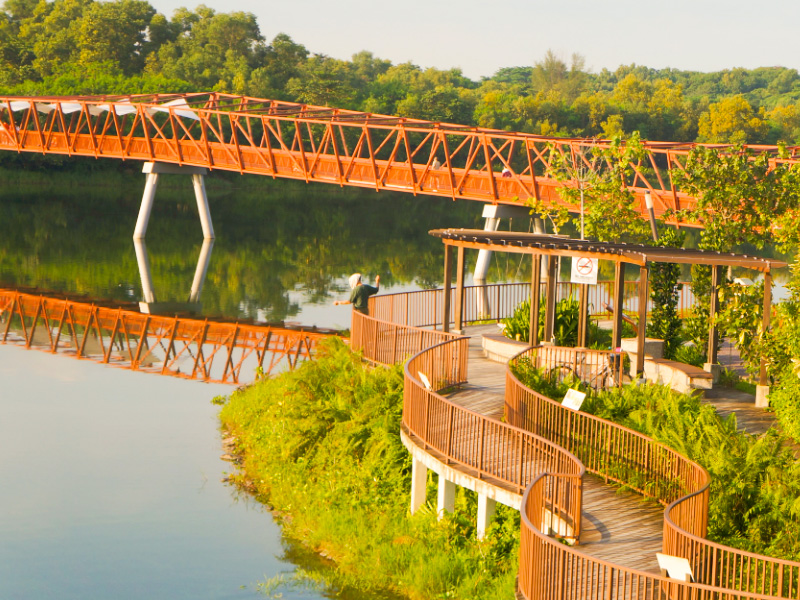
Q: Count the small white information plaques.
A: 3